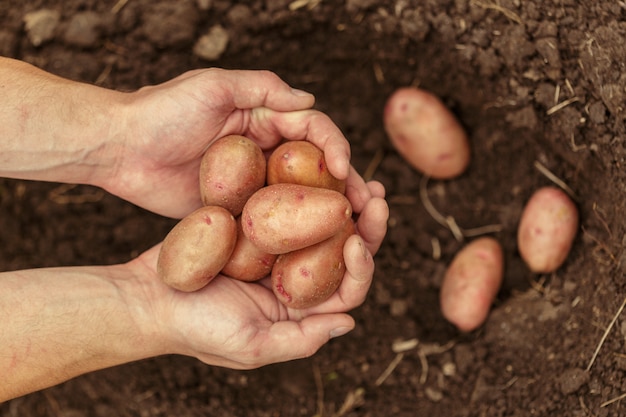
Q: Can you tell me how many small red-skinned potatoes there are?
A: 9